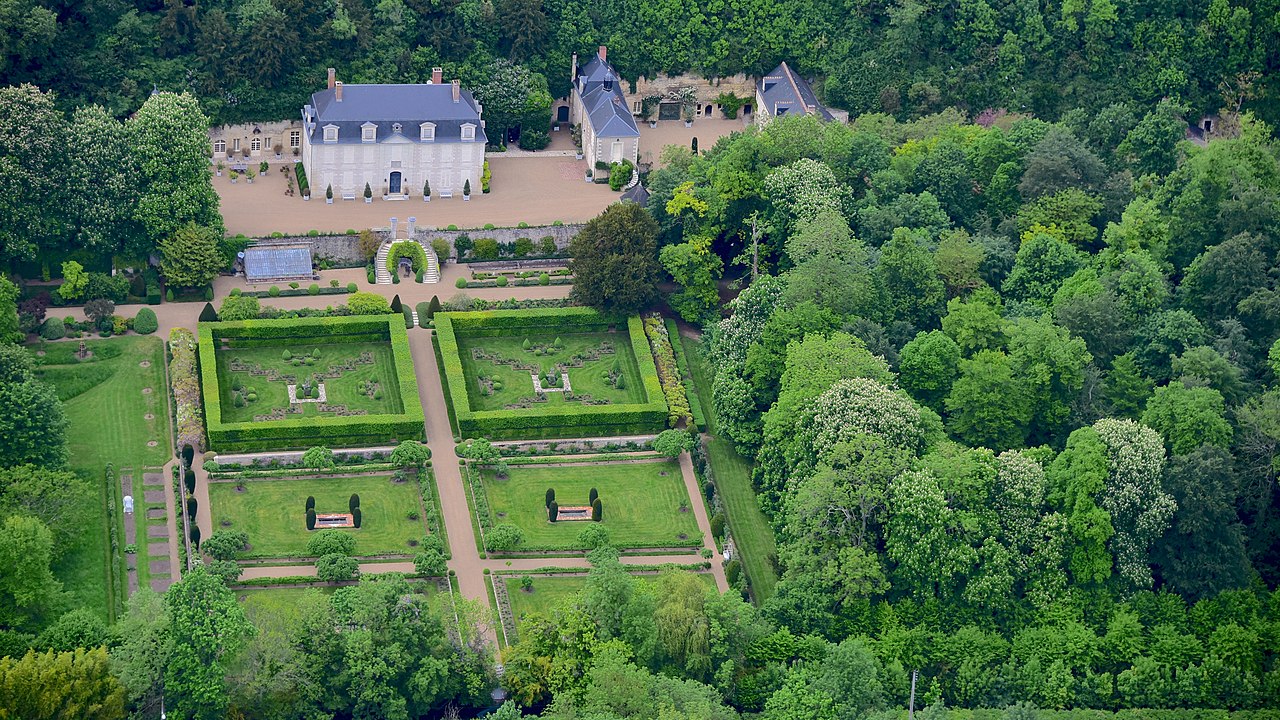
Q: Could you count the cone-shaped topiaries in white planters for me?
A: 4